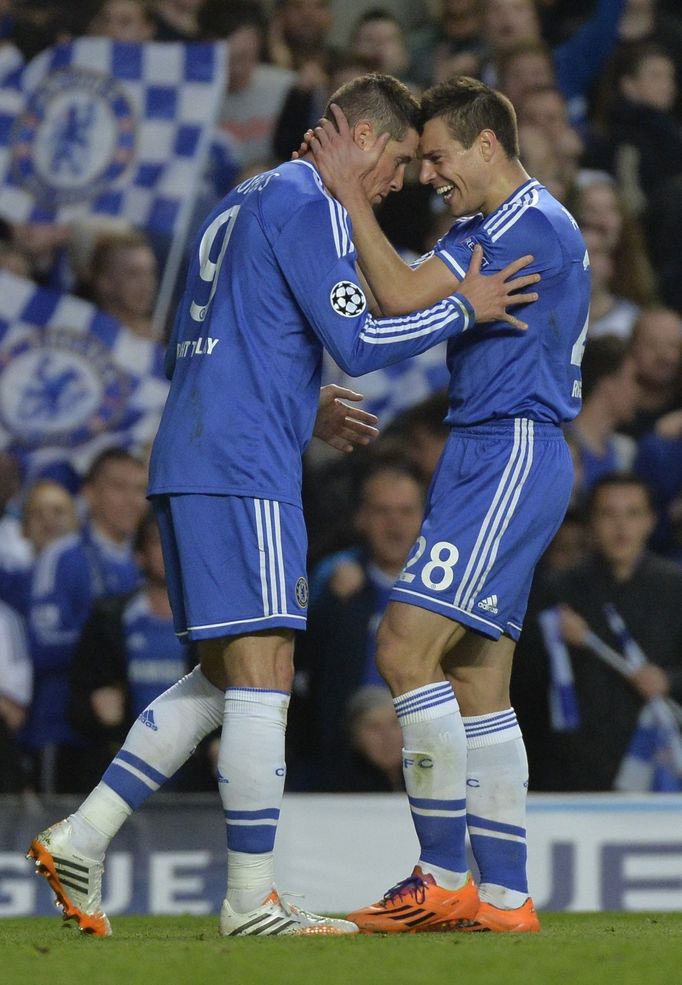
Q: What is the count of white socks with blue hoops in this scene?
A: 4